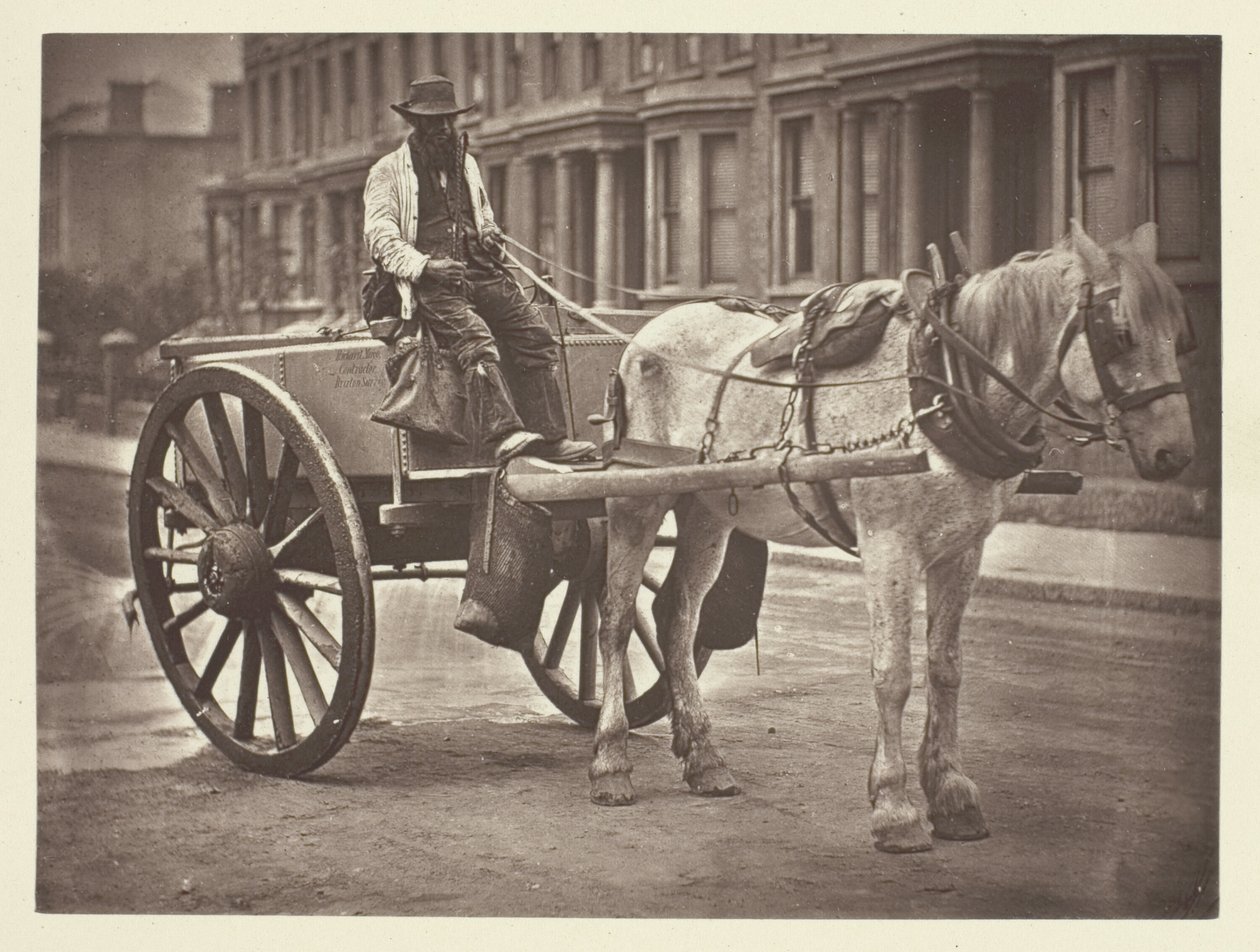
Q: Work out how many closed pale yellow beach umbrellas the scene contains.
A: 0